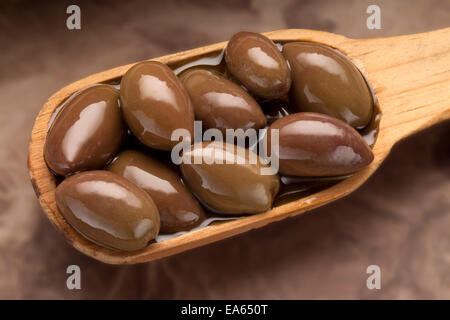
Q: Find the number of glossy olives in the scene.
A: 9